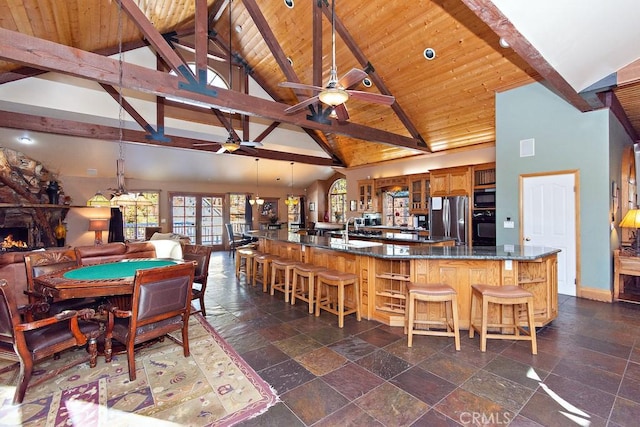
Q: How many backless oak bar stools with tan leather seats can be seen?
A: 8